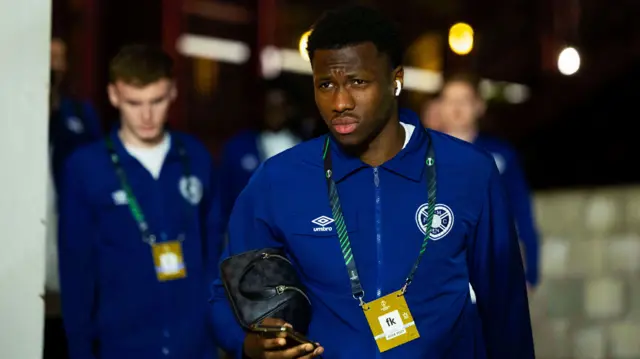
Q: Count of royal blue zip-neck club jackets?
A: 5